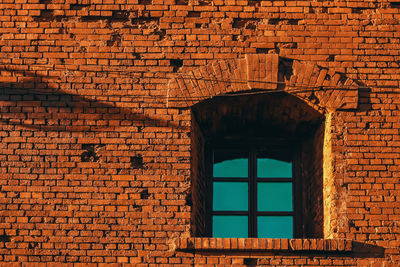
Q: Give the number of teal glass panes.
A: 6